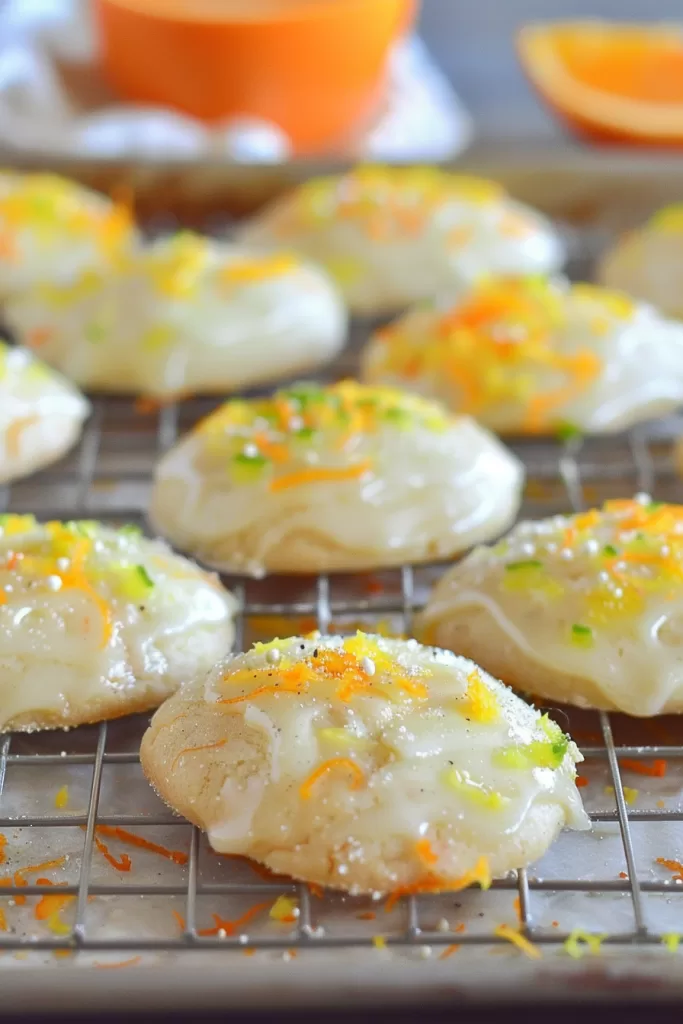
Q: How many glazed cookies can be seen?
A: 10